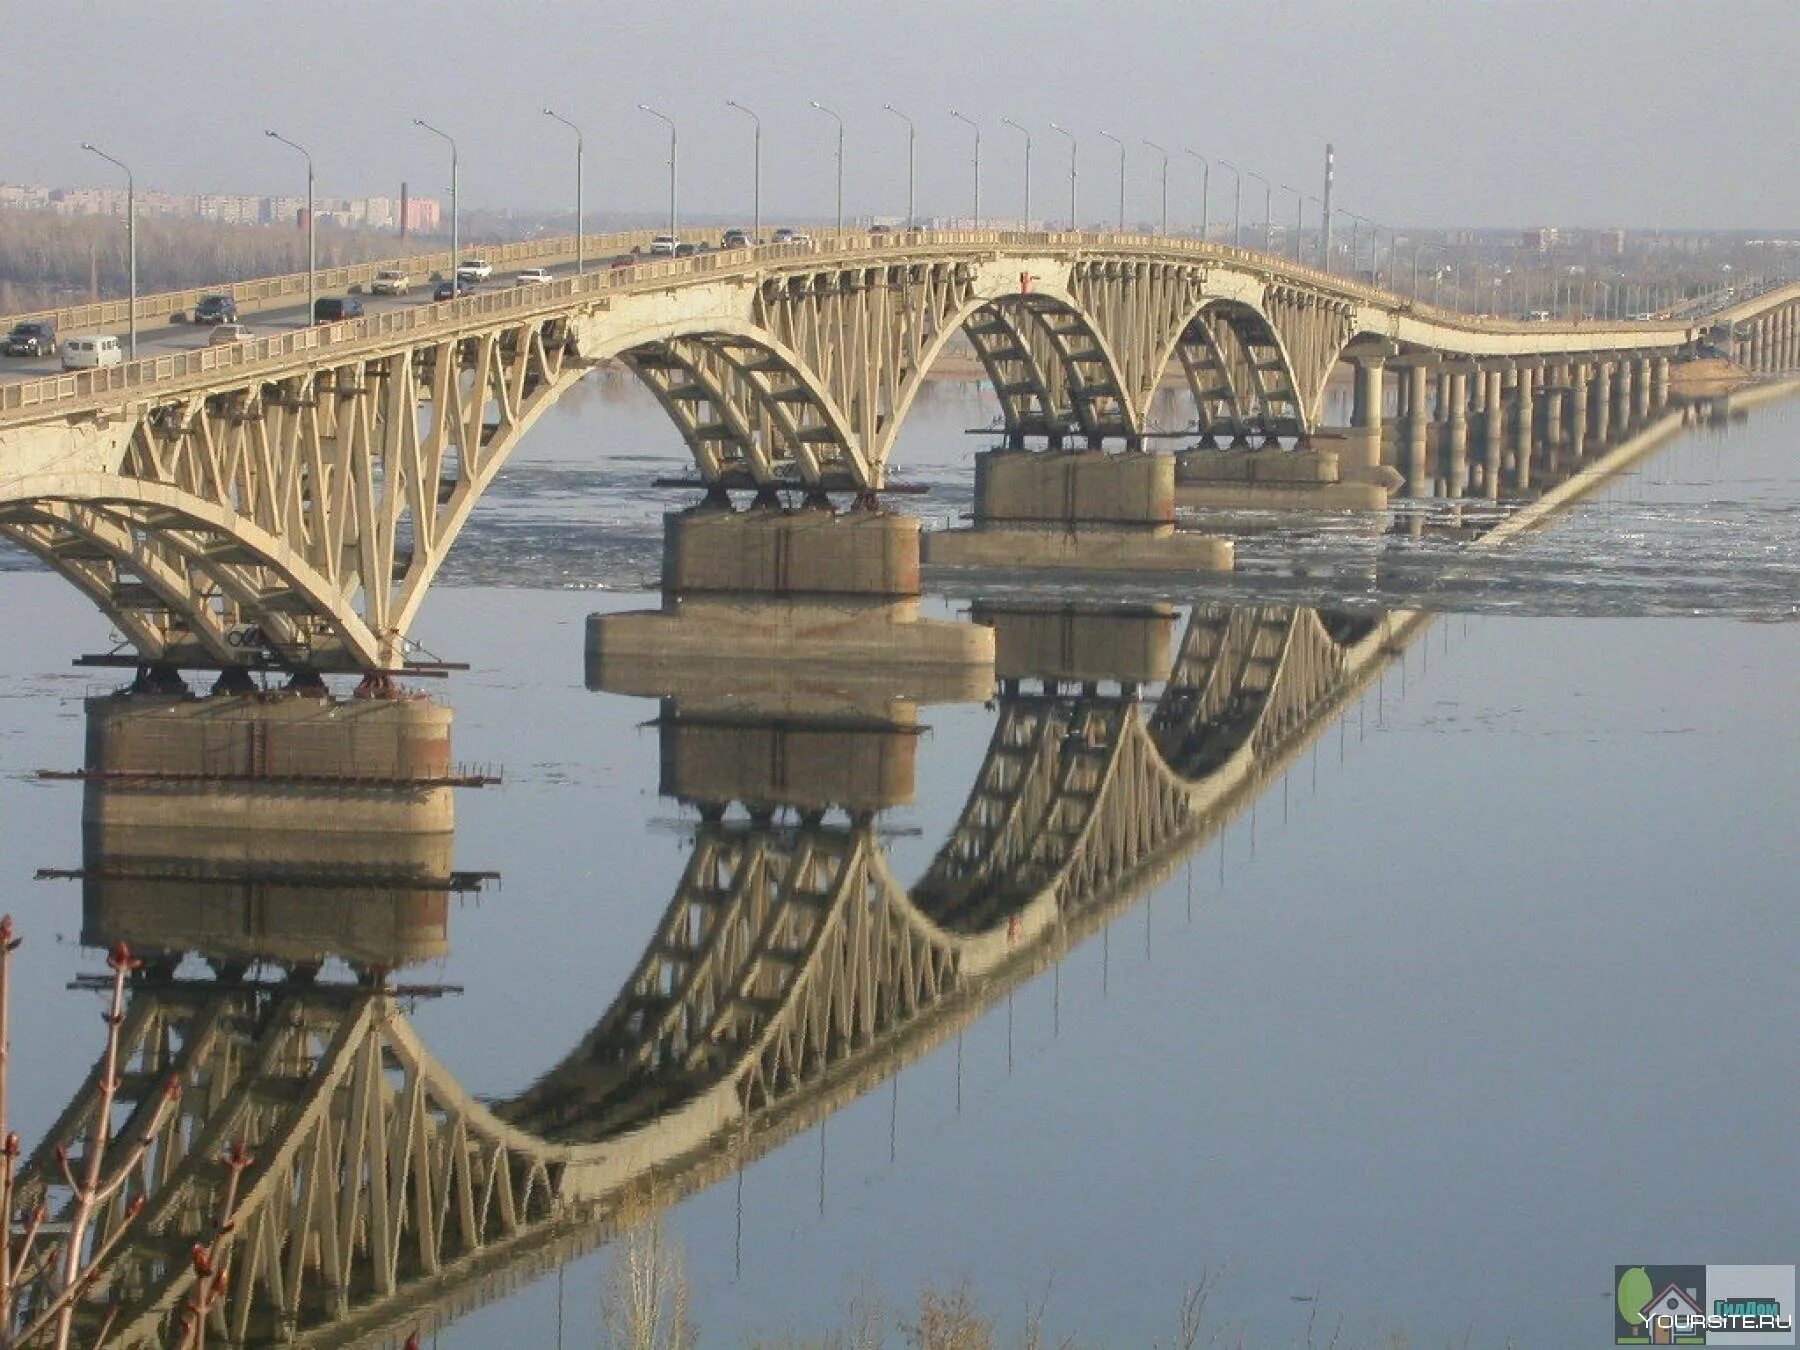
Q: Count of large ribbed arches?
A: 4